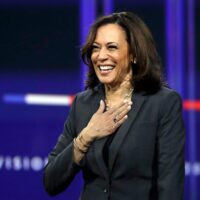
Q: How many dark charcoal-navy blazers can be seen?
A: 1